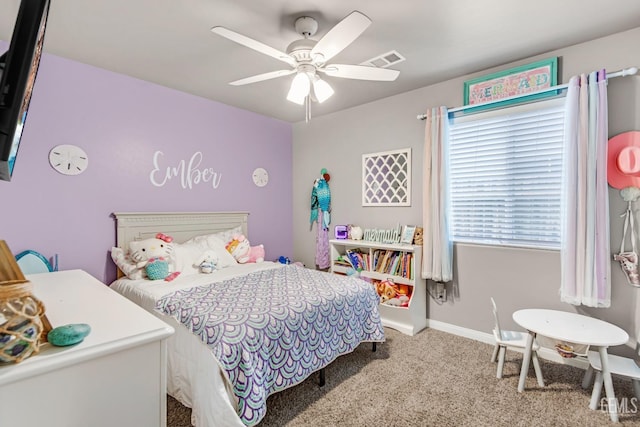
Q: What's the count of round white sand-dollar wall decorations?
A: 2